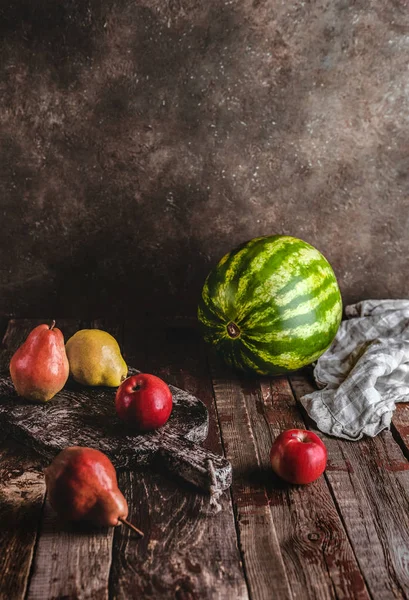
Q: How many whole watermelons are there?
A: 1